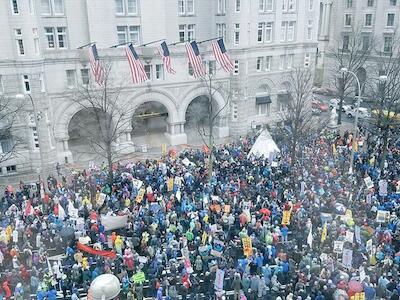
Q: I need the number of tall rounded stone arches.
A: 3